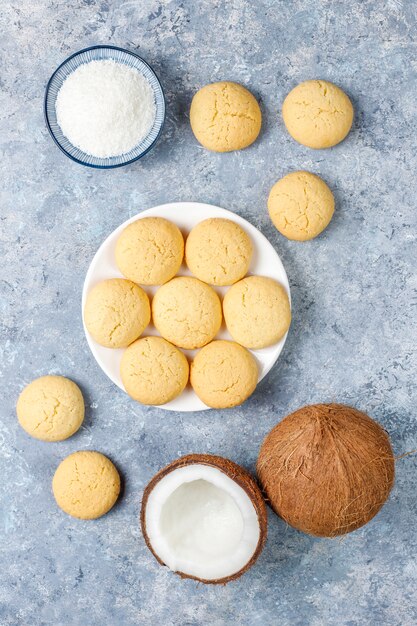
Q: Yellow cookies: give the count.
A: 12